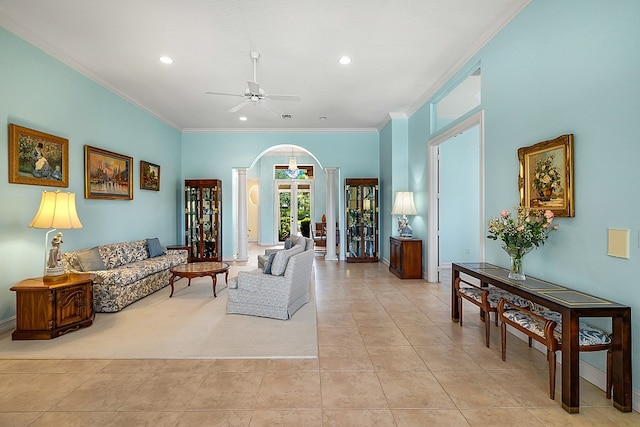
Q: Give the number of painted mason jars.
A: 0